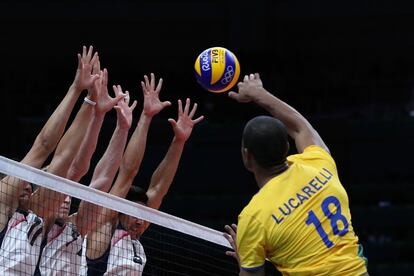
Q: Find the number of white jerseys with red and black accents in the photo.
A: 3